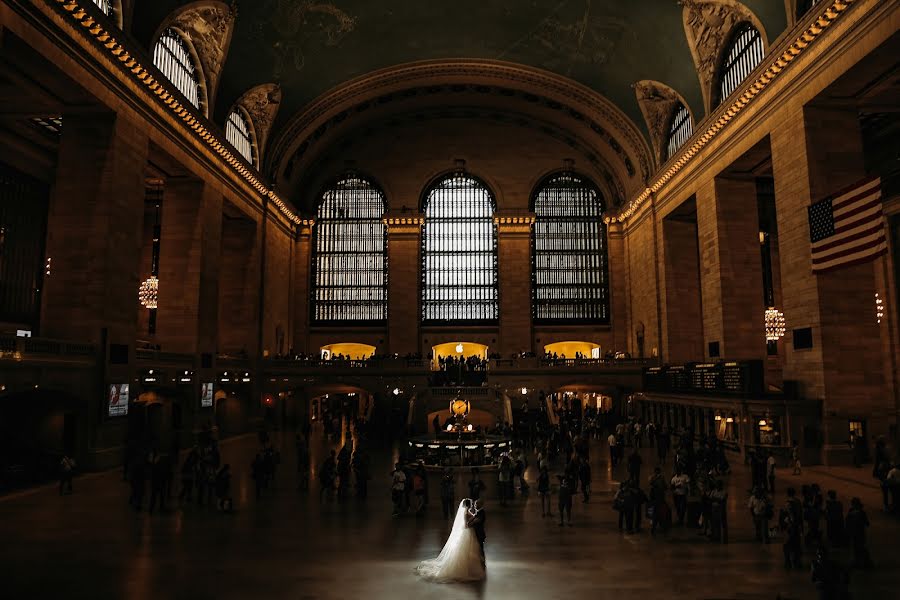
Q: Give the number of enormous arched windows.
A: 3